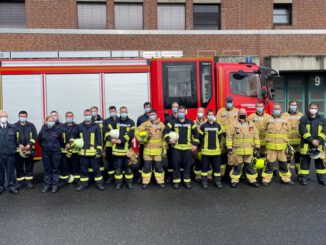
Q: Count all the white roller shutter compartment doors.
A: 3